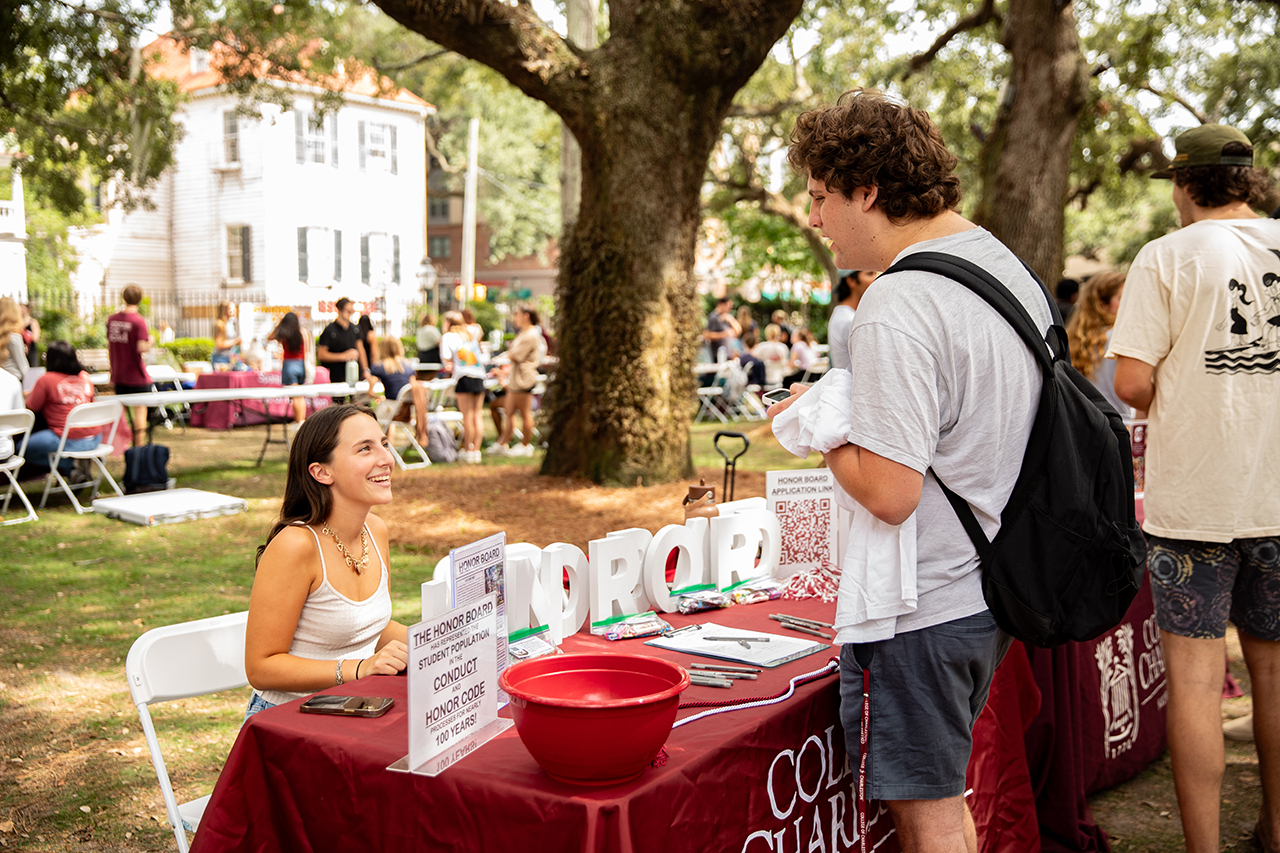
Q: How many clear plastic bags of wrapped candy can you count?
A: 4